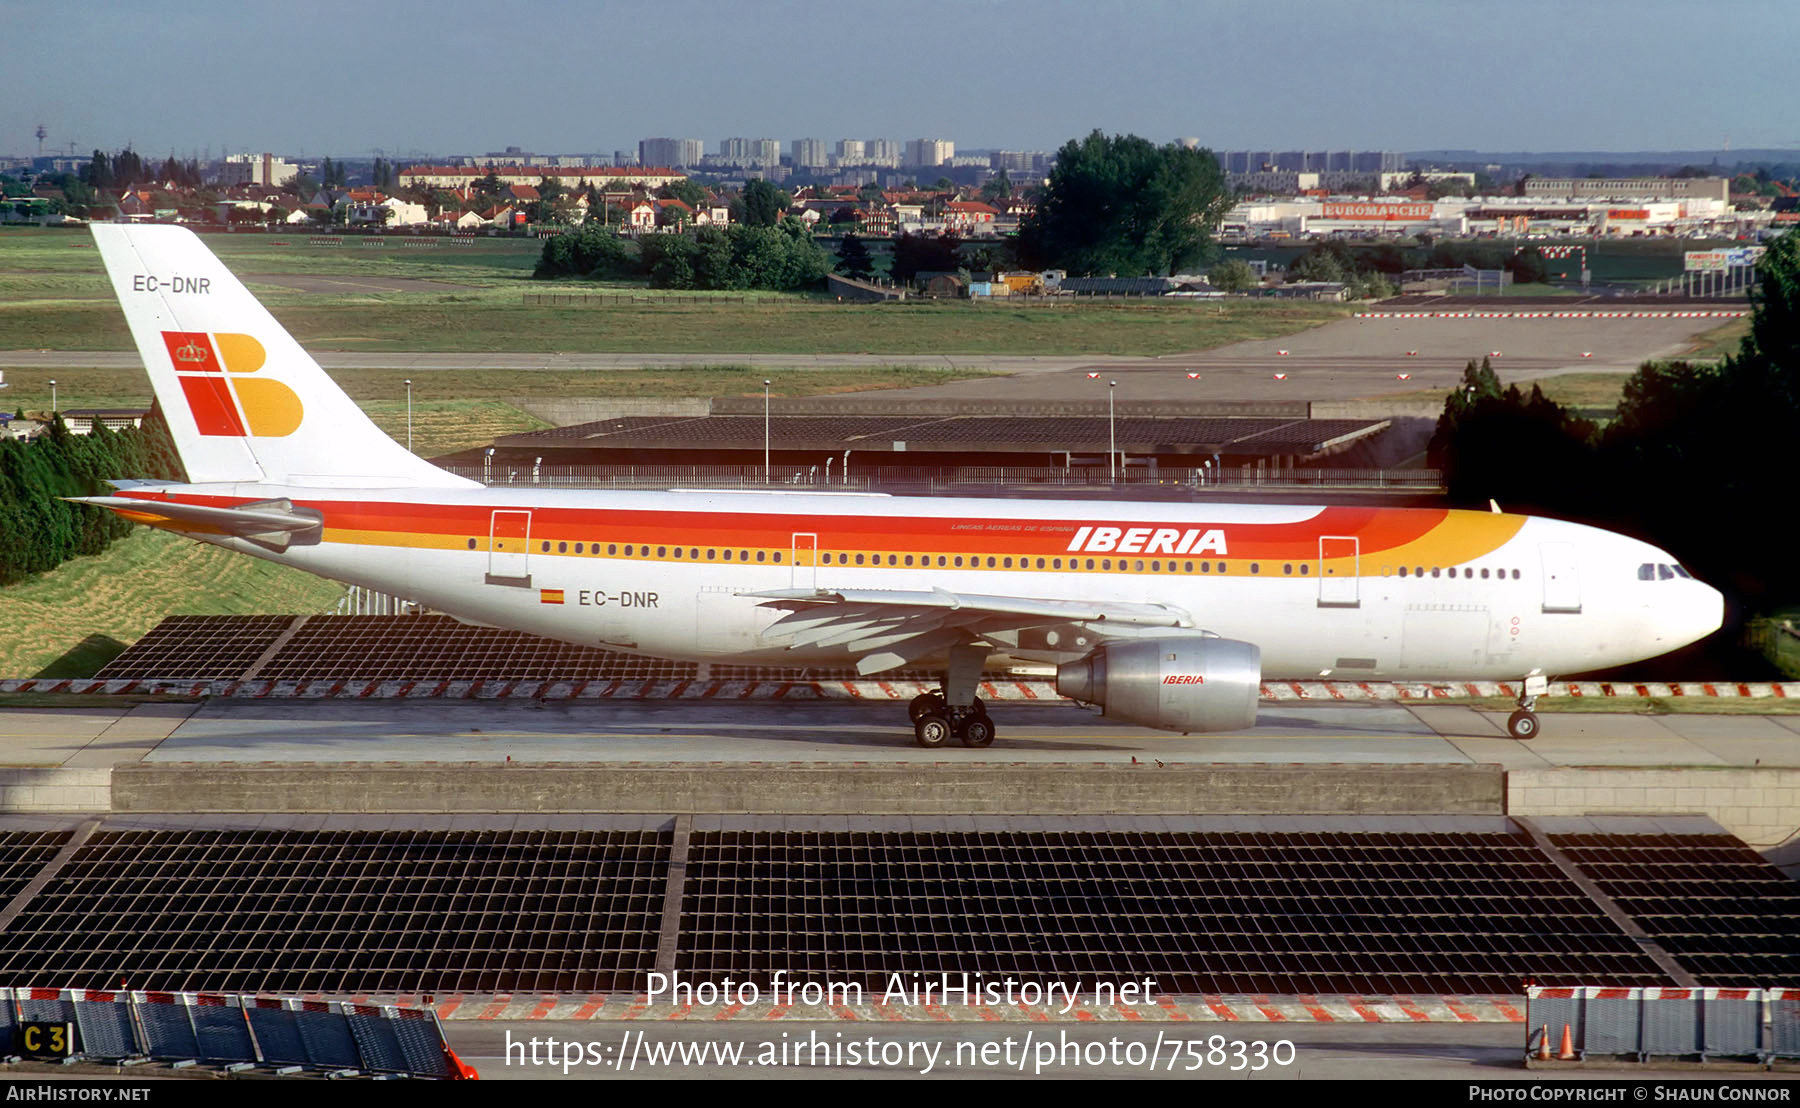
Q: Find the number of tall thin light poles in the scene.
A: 4